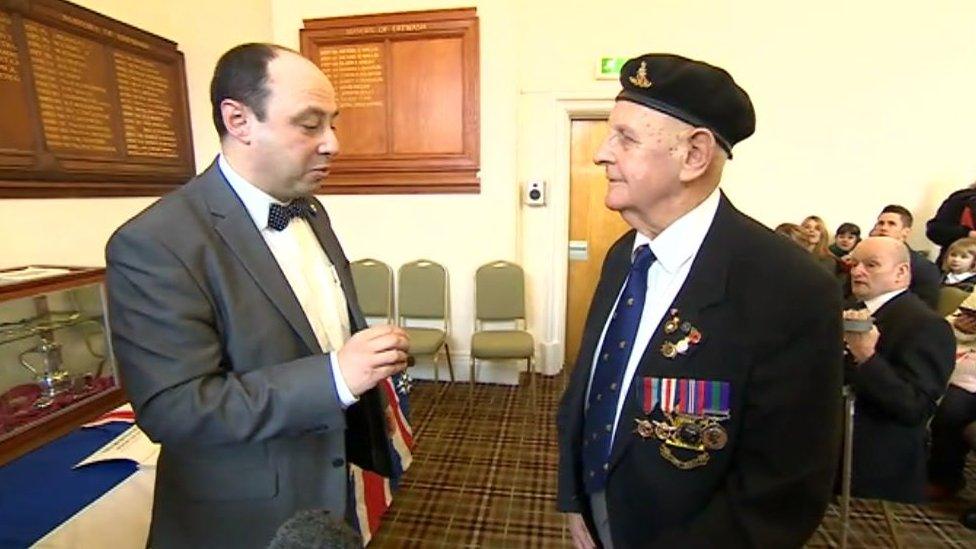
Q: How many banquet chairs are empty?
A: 3